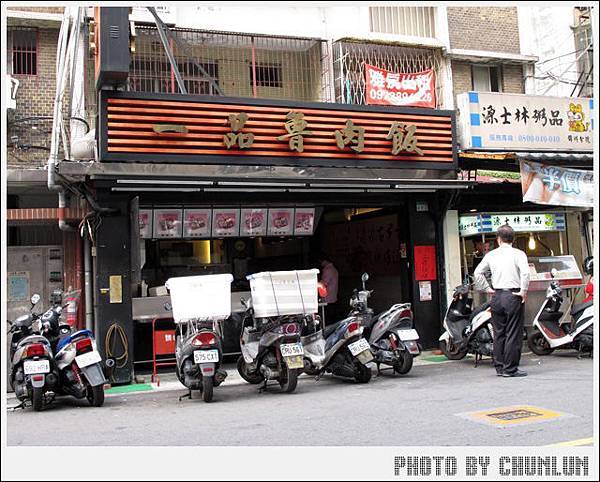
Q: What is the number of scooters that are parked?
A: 8